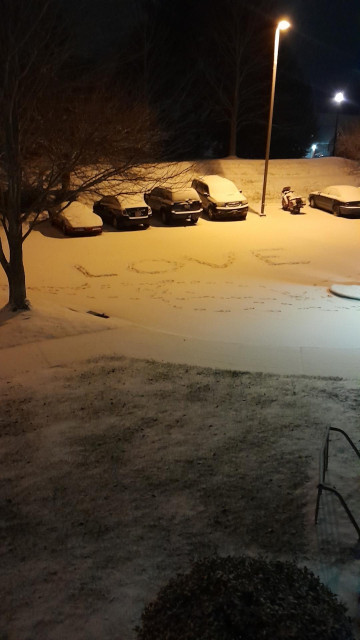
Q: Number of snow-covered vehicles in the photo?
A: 6